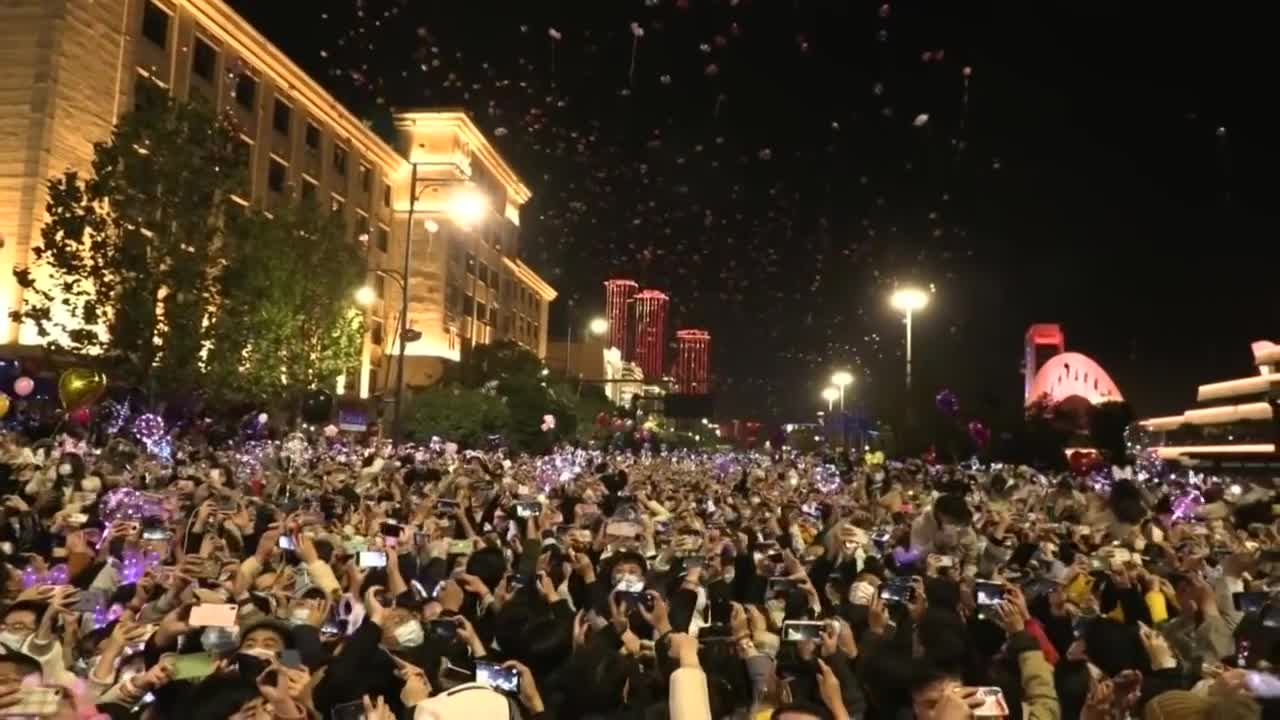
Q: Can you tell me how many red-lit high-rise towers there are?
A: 3